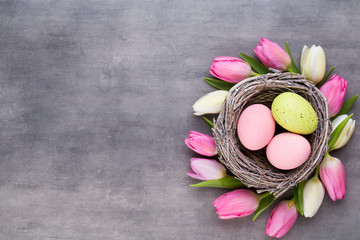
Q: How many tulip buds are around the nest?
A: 12